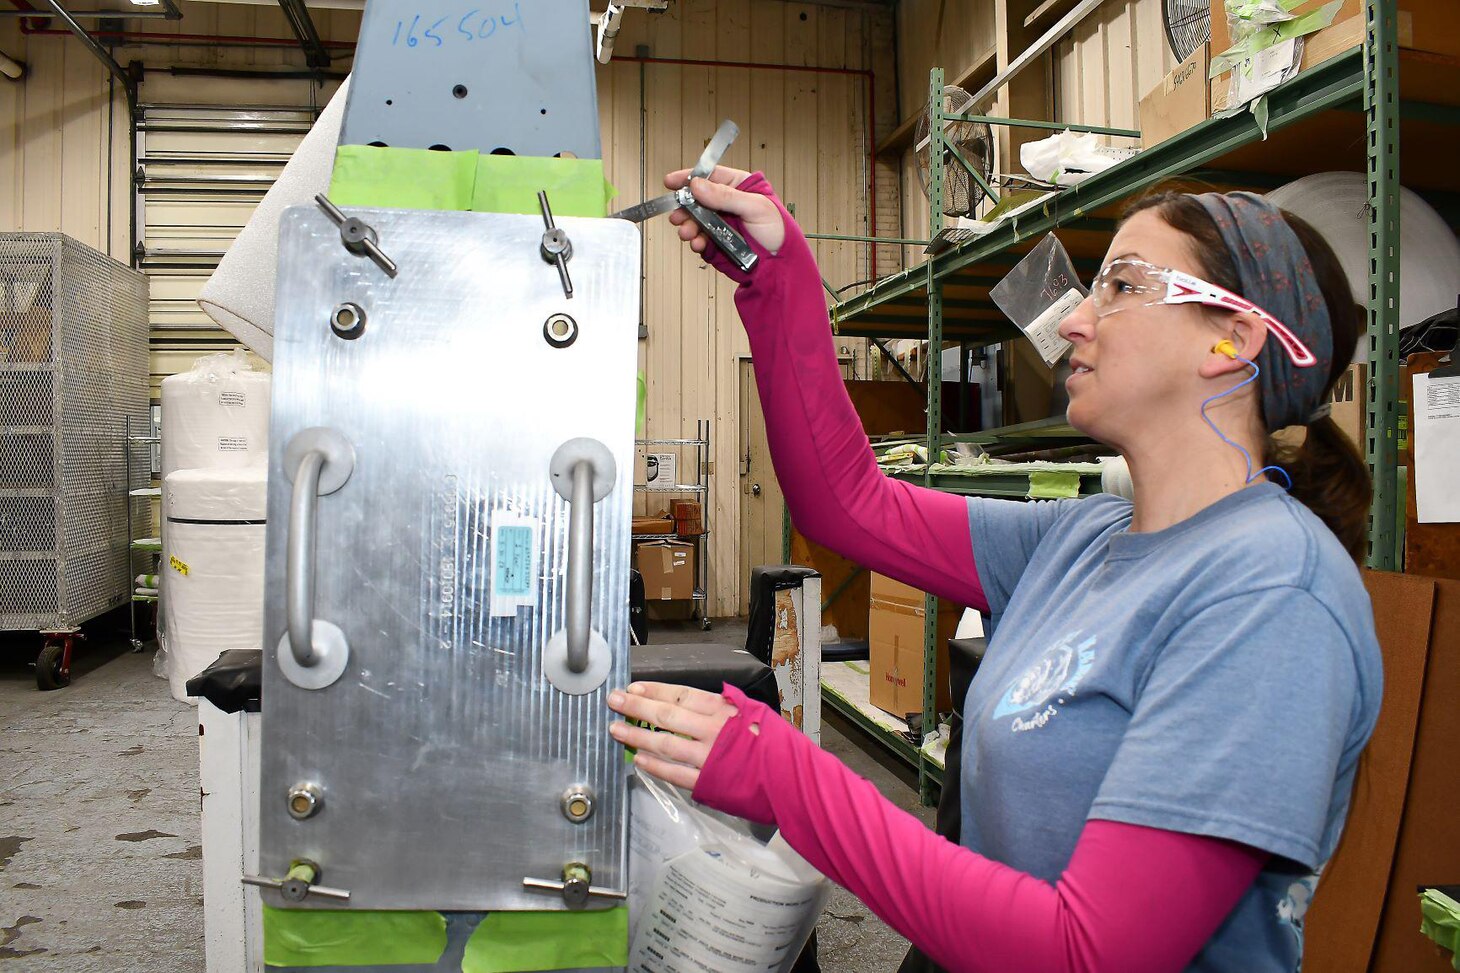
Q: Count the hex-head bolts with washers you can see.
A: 4